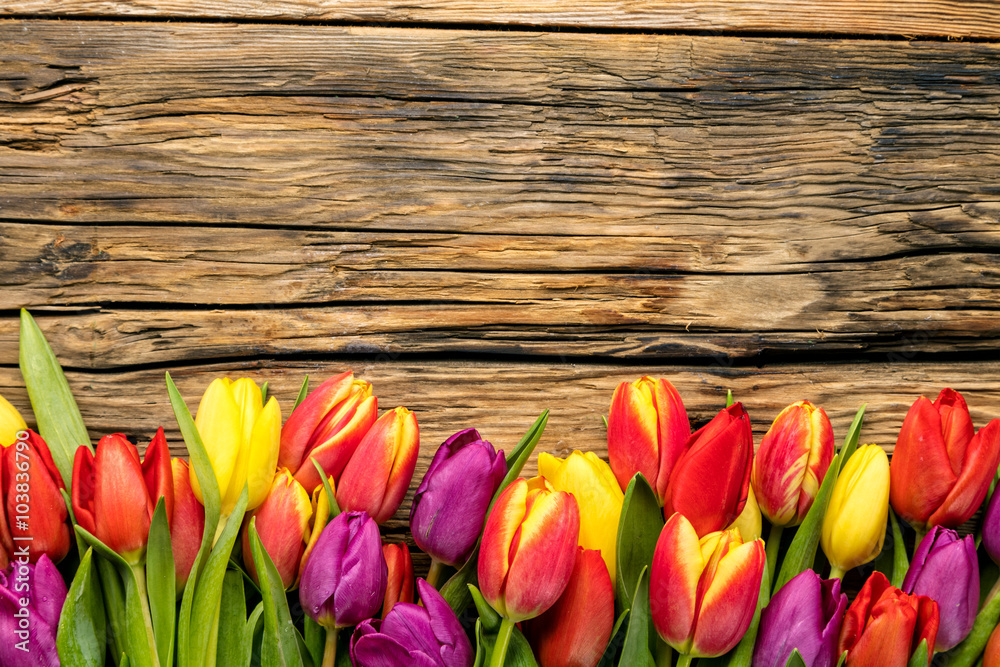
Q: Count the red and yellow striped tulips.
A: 7